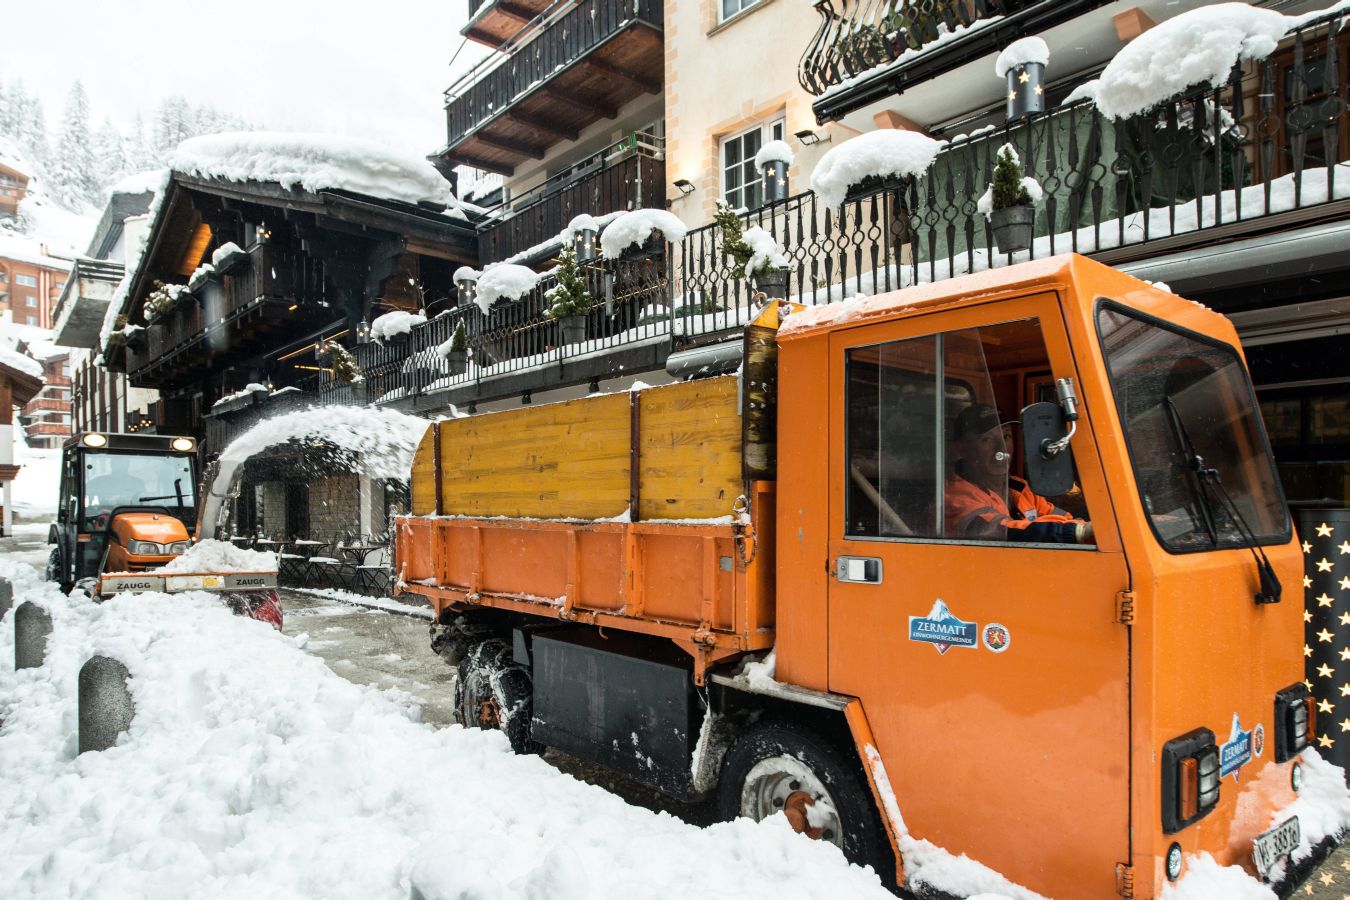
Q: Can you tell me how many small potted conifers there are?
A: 5